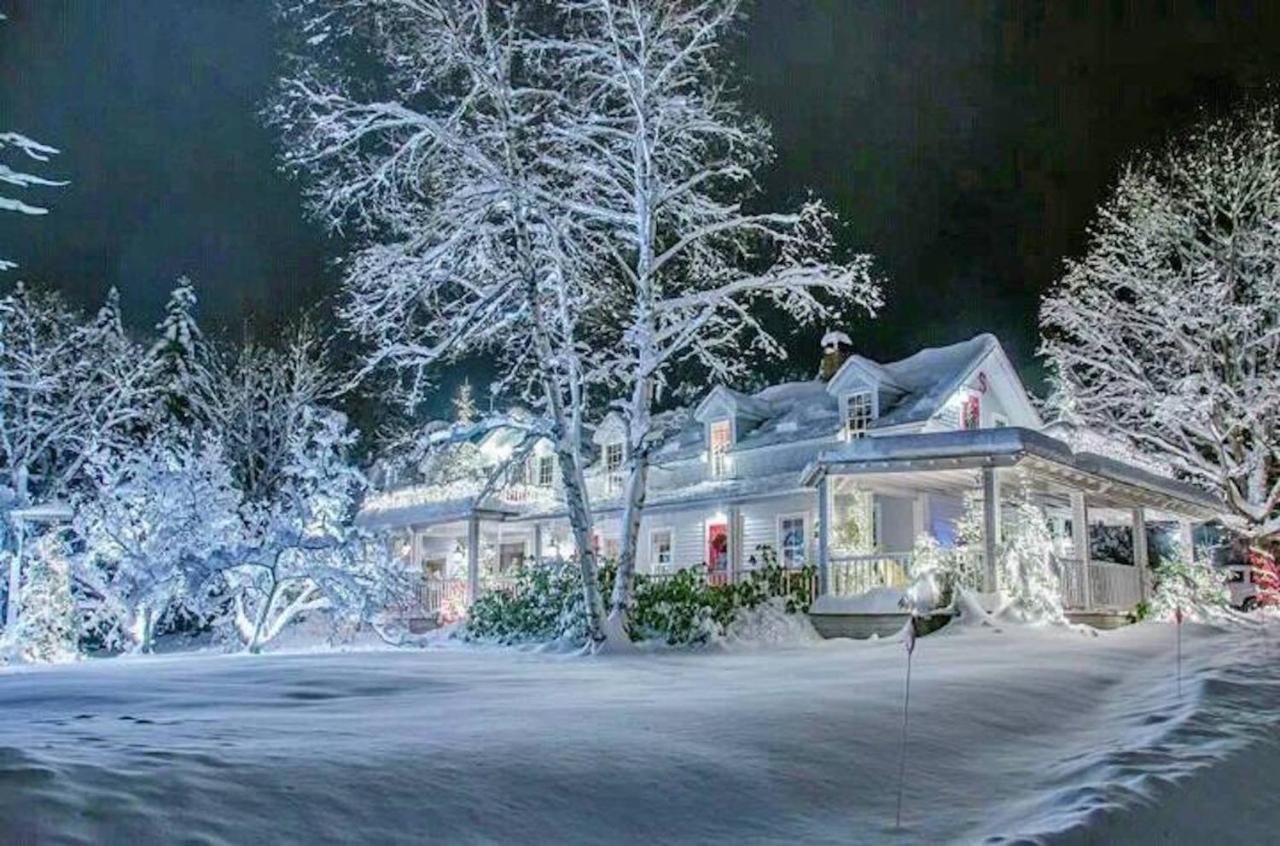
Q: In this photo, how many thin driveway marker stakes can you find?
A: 2